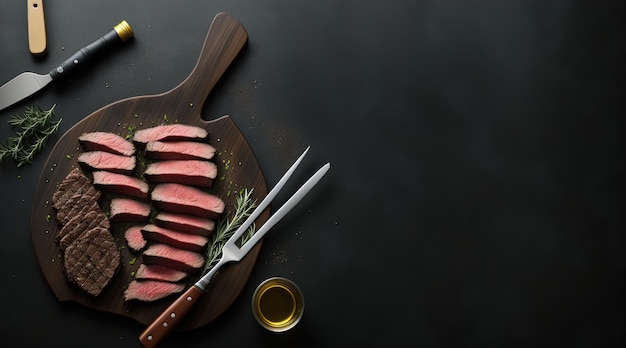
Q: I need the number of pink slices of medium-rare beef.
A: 14